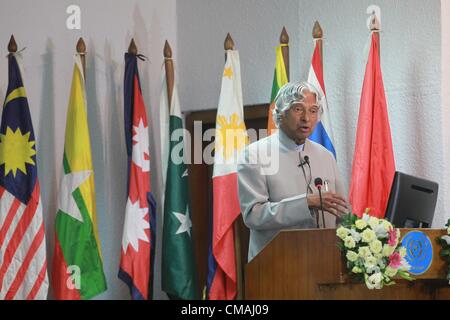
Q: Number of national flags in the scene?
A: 8